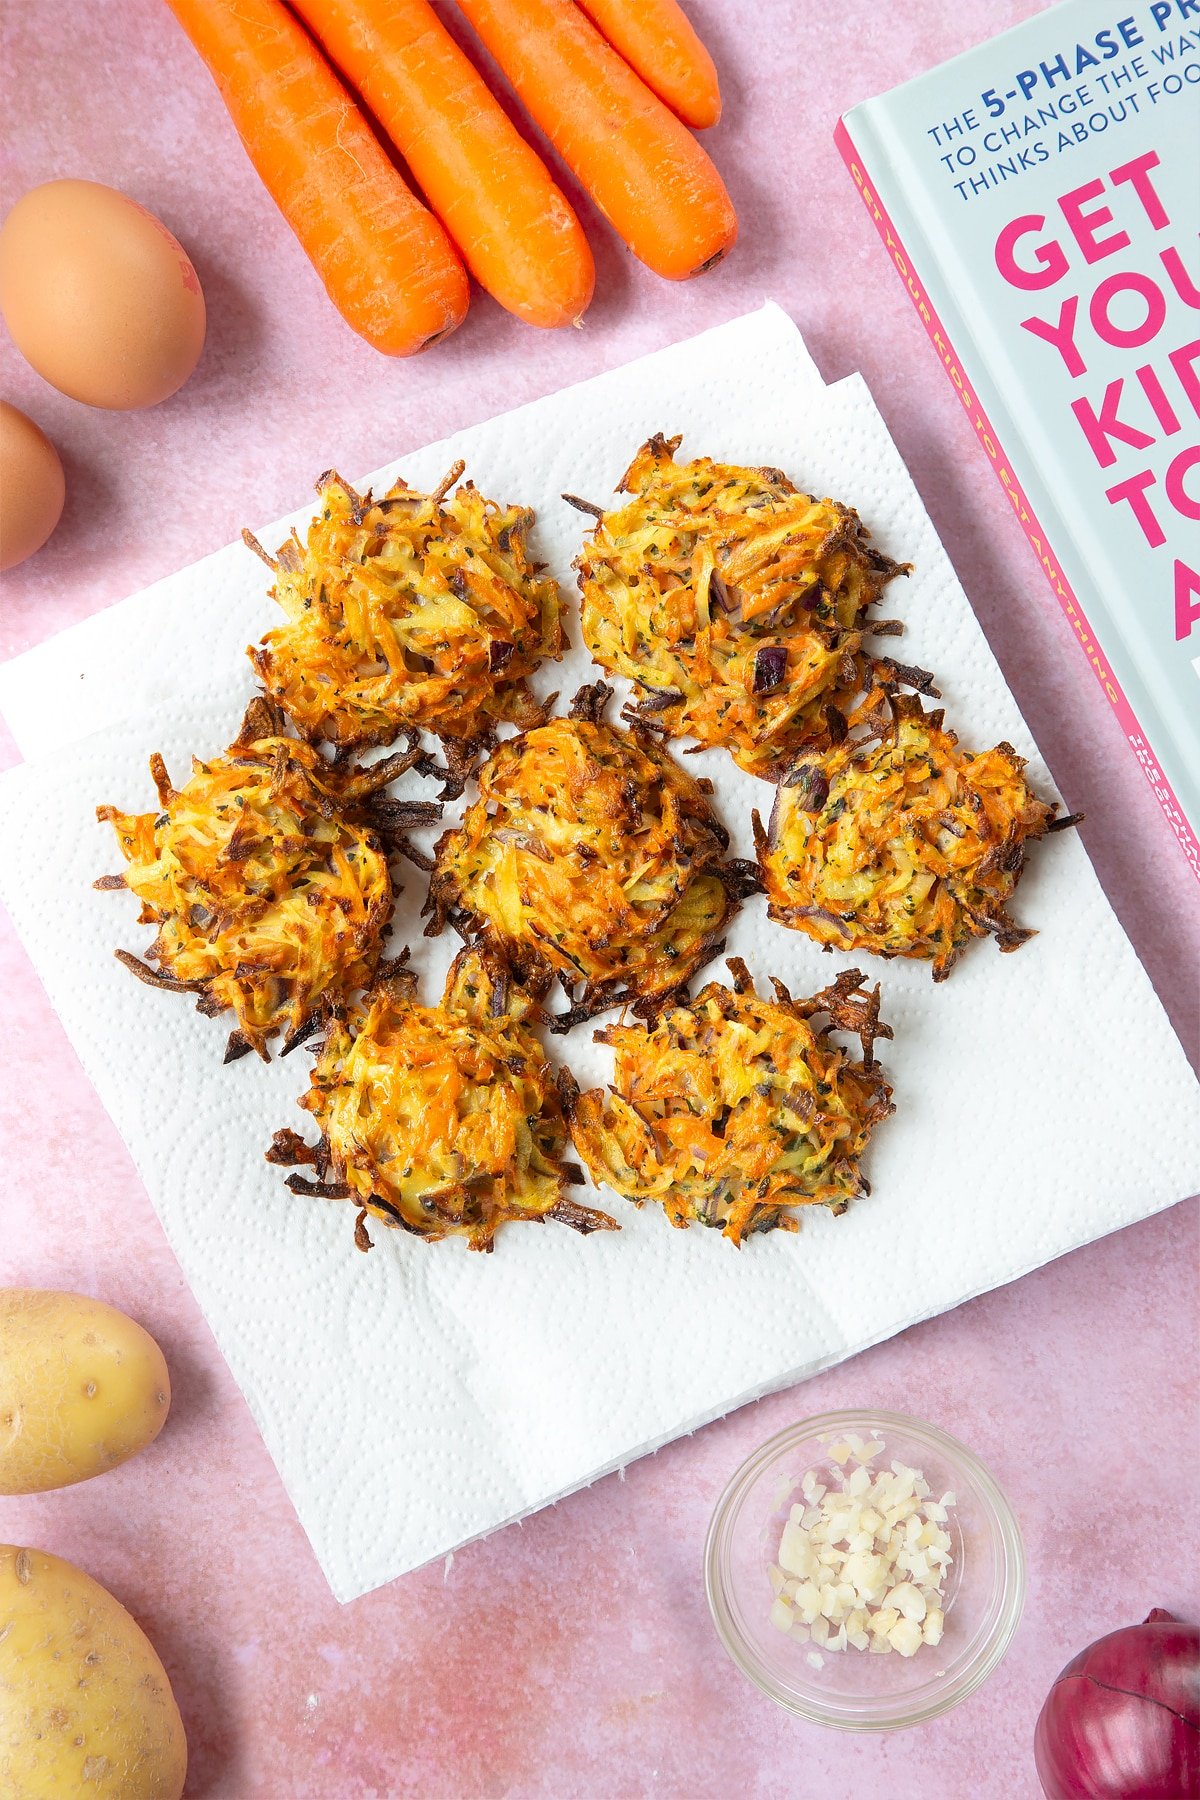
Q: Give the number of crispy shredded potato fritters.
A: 7